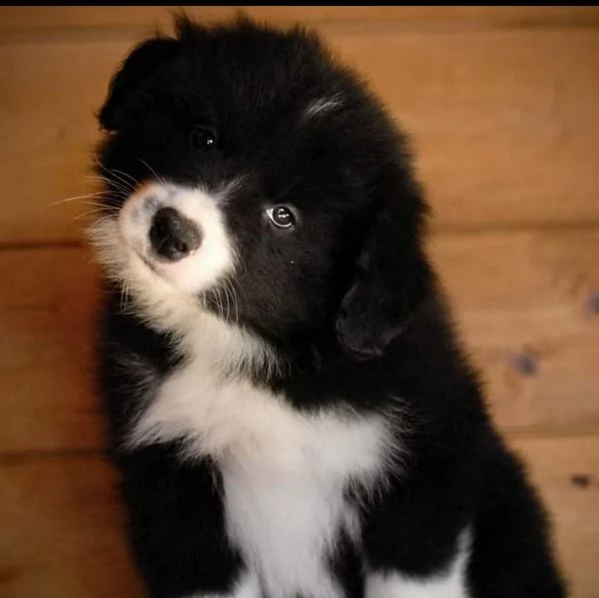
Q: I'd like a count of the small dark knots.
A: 3